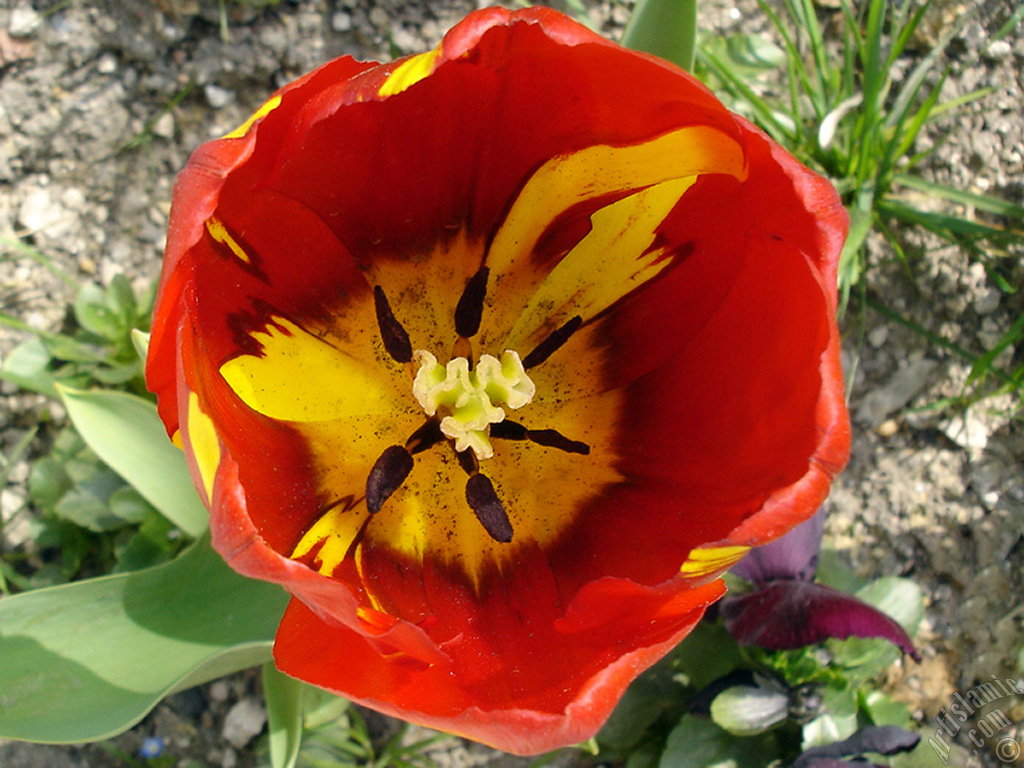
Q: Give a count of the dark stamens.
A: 6